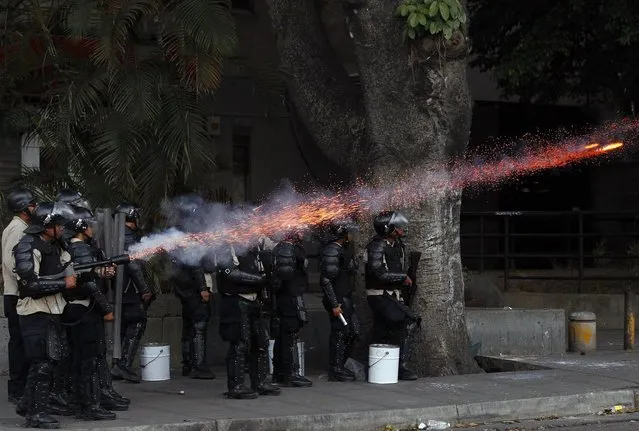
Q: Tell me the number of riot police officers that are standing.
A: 10